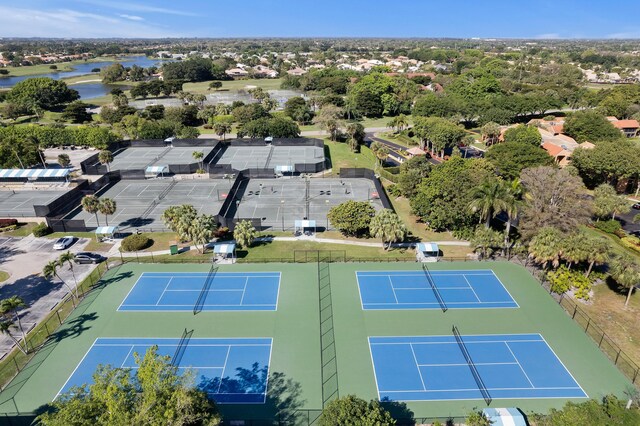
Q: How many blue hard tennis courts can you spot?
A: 4